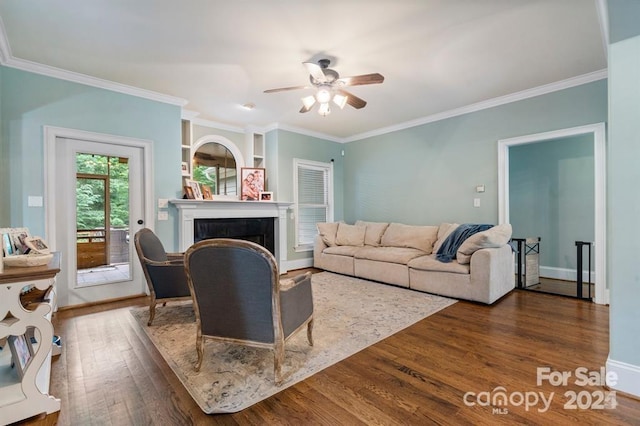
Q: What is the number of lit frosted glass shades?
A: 4